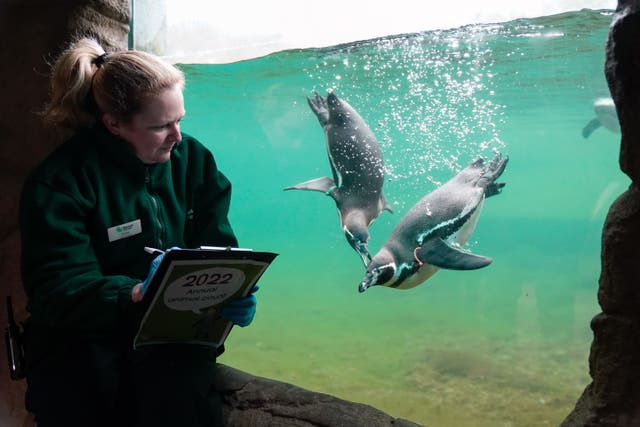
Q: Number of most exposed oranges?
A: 0